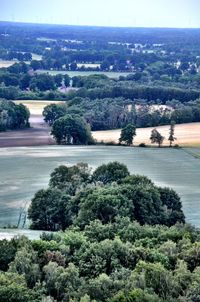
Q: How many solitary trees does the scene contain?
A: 3